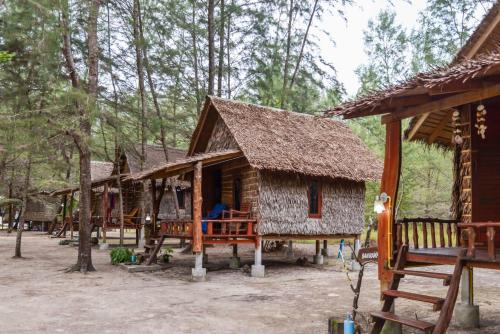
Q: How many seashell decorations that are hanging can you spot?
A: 2